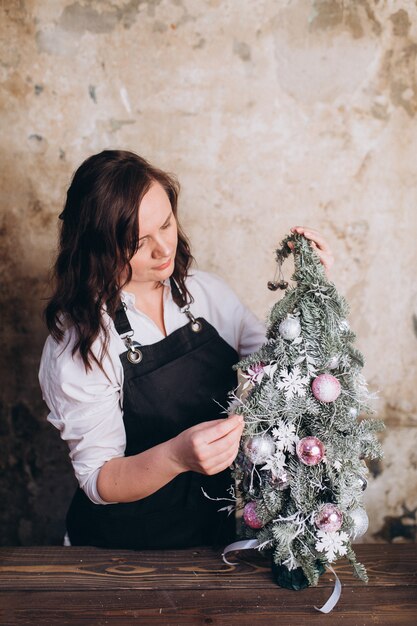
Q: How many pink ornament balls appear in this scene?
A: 5